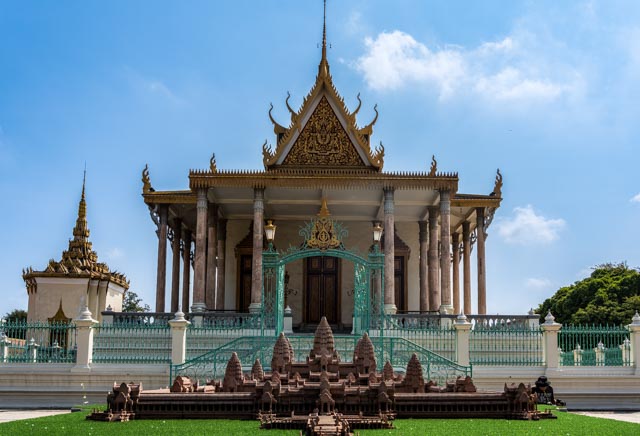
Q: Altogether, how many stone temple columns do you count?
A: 14